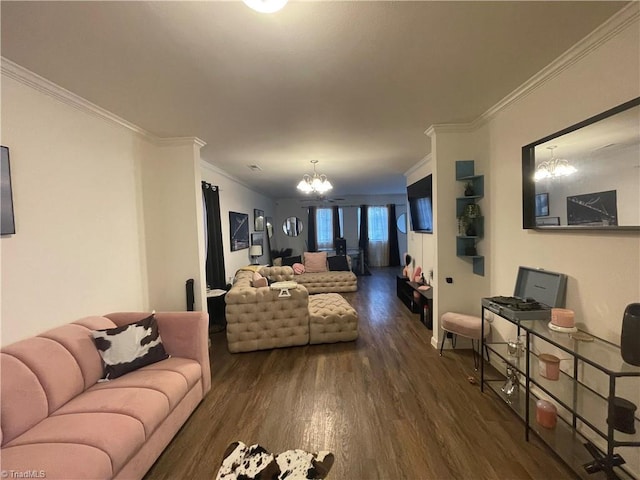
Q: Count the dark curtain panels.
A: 5